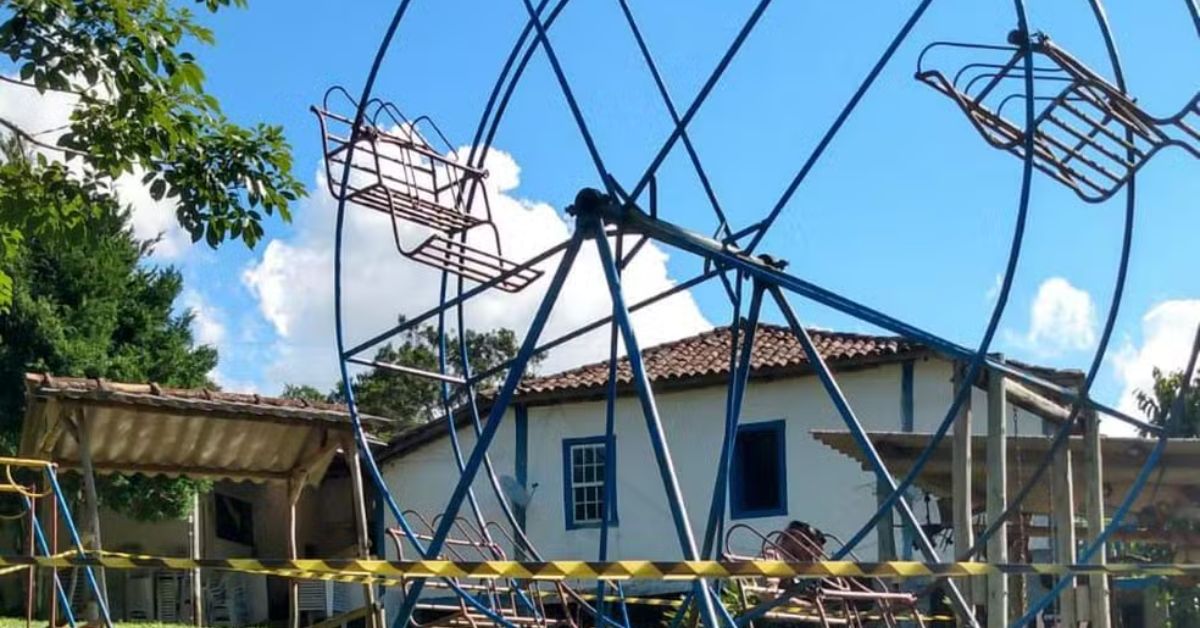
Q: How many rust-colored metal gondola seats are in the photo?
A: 4